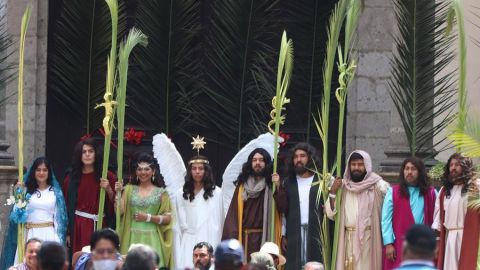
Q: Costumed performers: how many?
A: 9